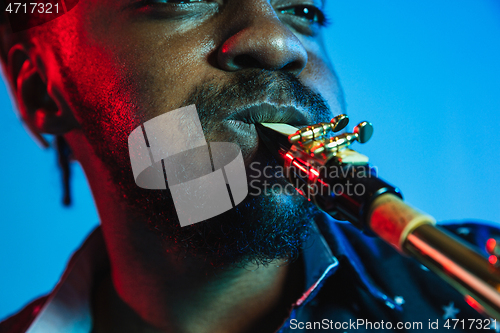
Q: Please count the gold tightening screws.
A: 2